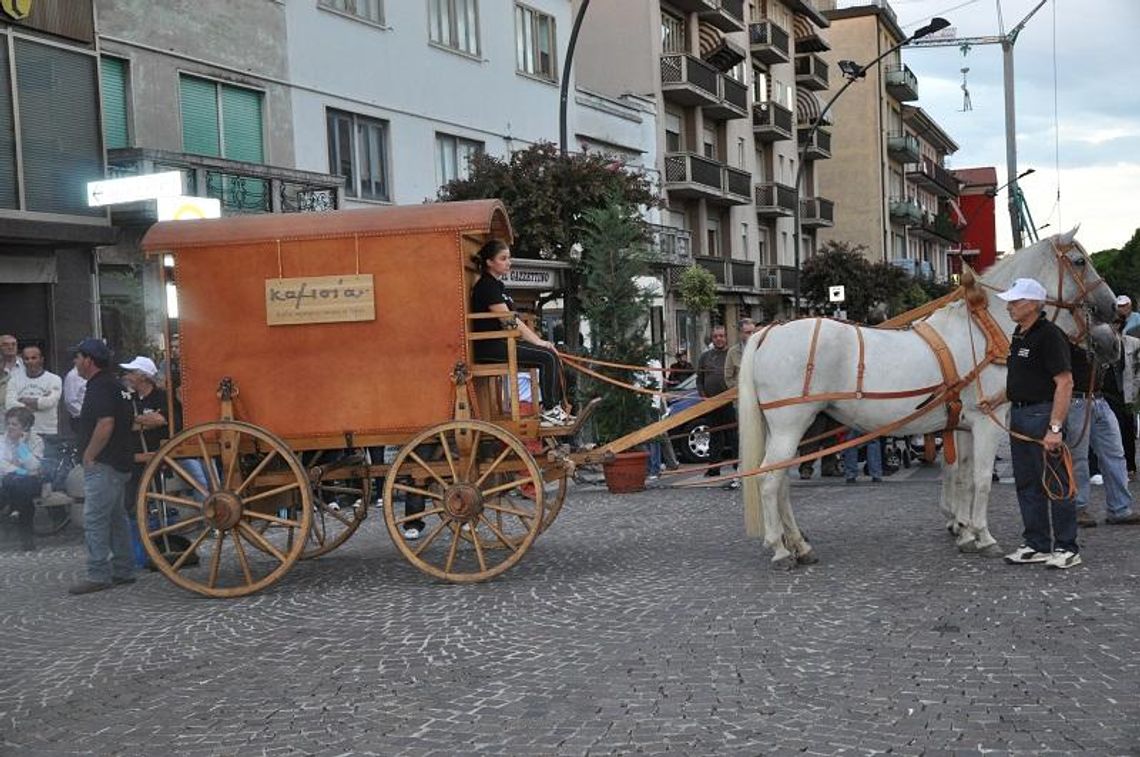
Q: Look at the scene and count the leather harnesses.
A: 2